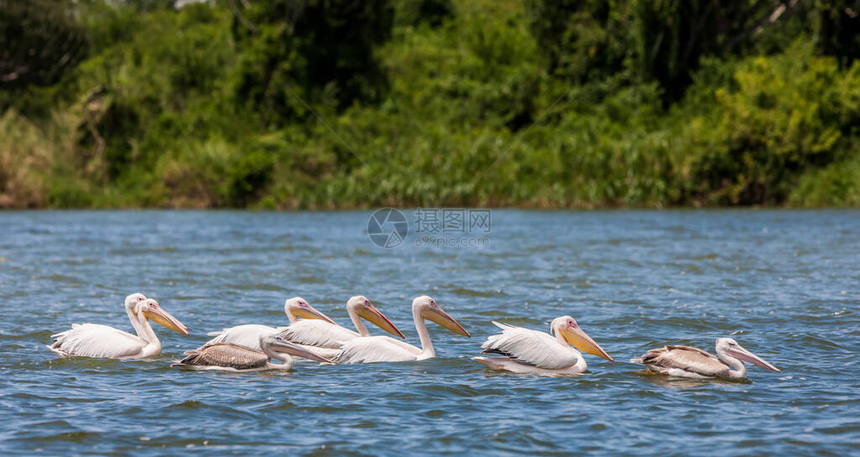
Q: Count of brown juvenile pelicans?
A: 2